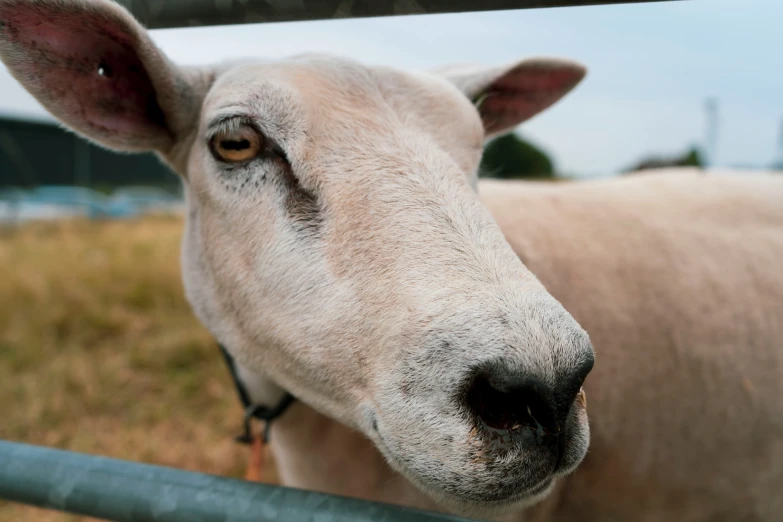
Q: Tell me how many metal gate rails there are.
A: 2